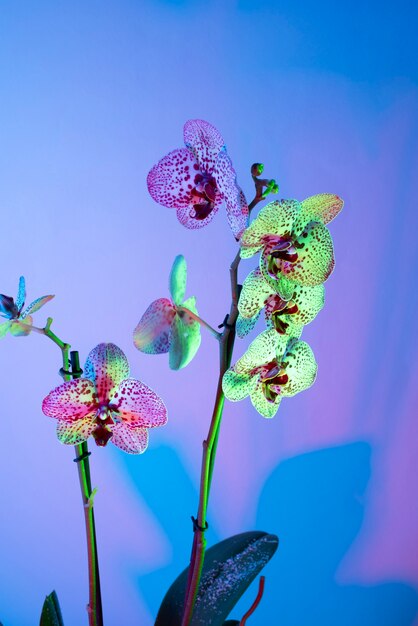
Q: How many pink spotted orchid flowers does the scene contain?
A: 2